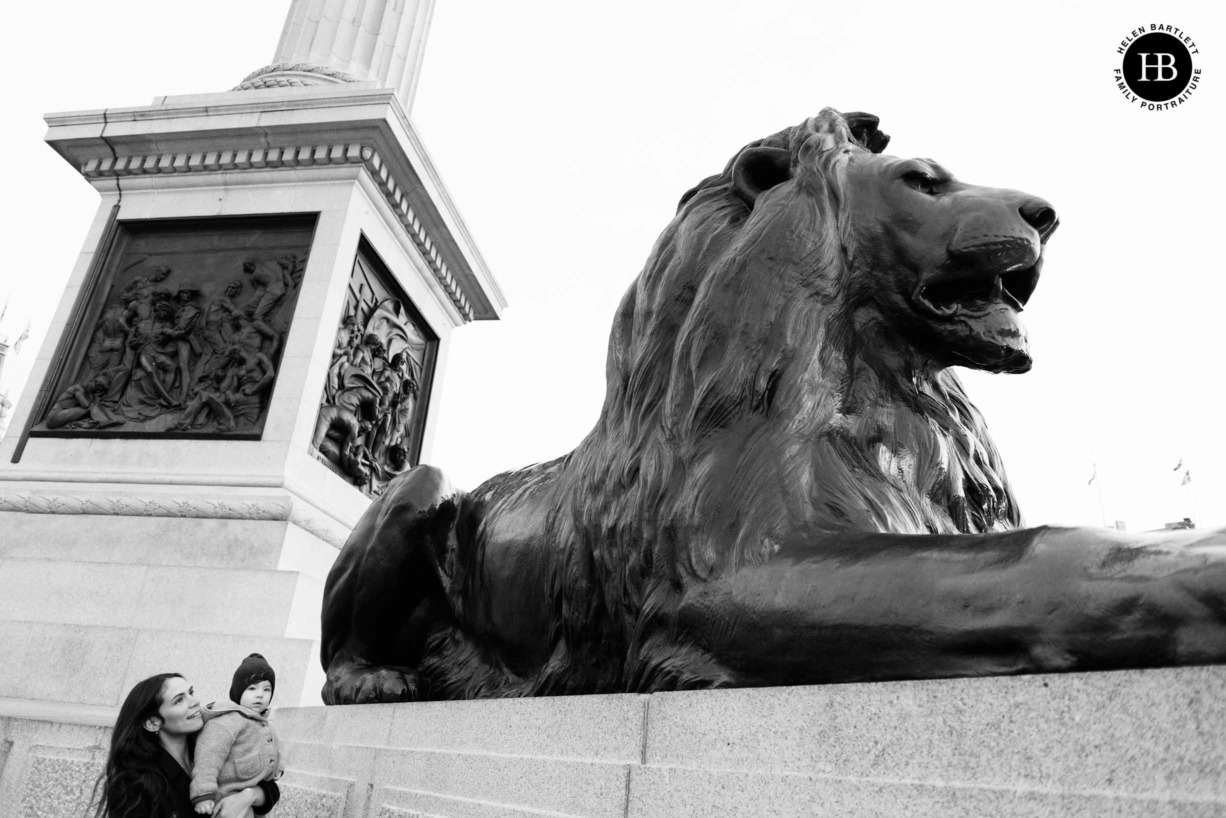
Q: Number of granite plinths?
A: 2